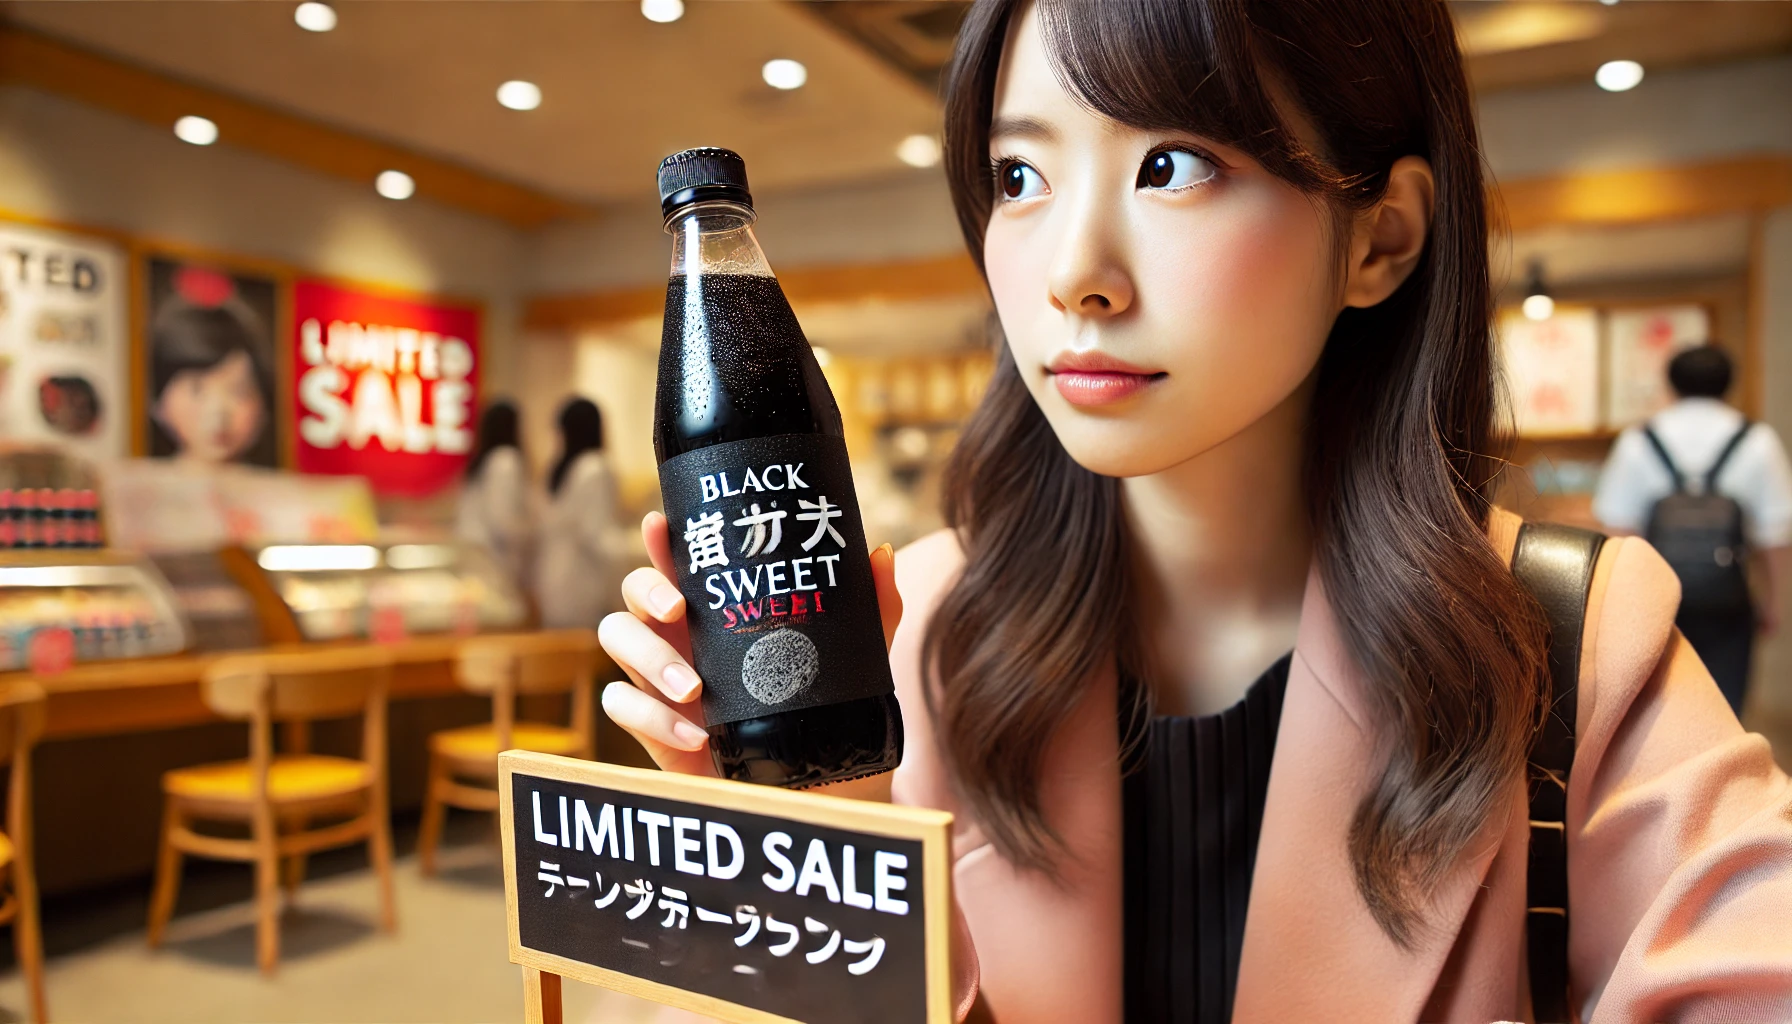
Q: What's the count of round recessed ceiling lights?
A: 8